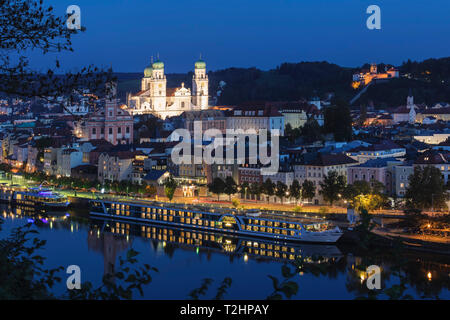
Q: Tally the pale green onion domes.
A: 3